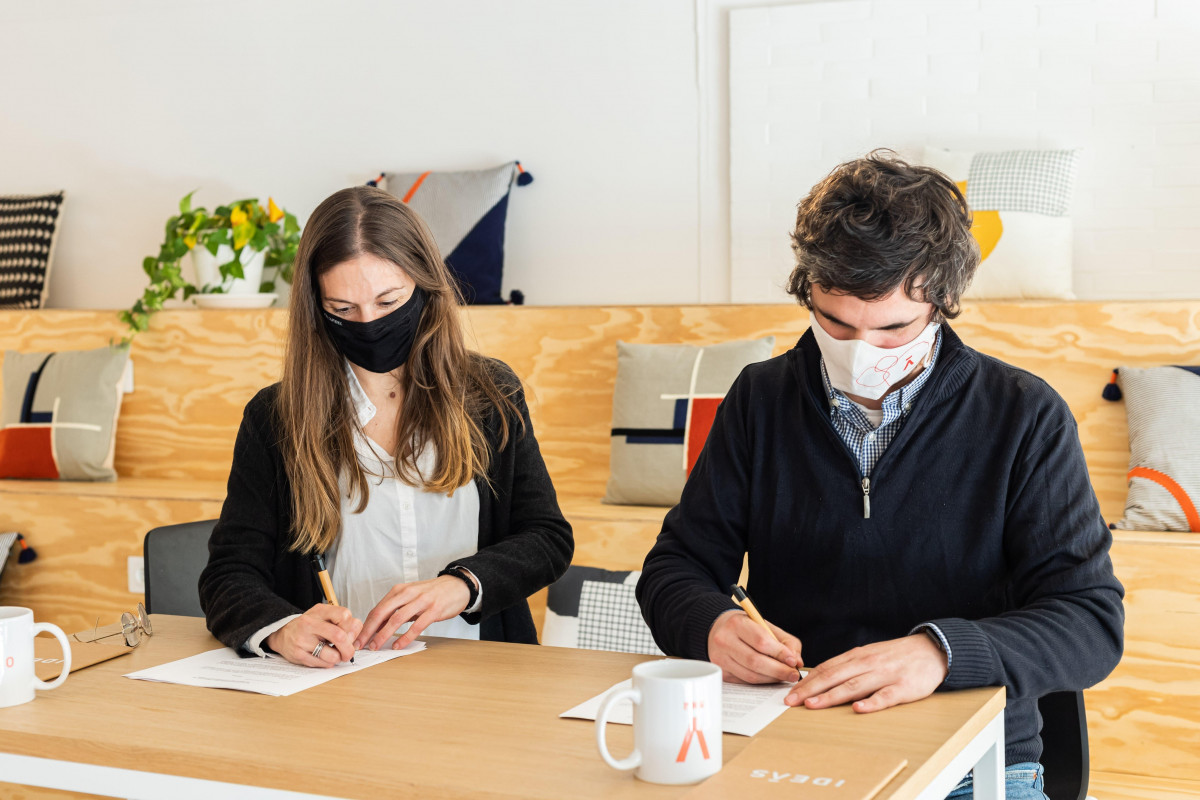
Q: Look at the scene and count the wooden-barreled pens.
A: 2